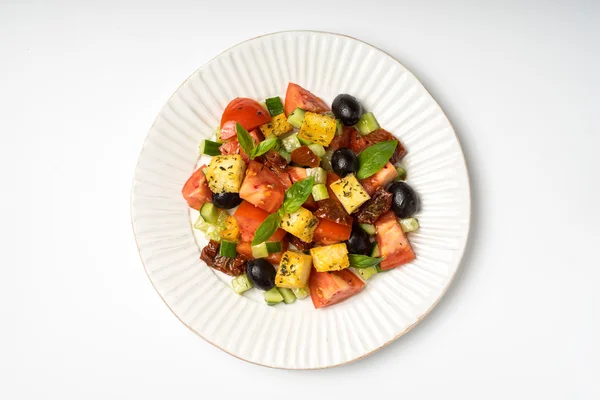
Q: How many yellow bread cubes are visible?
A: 8